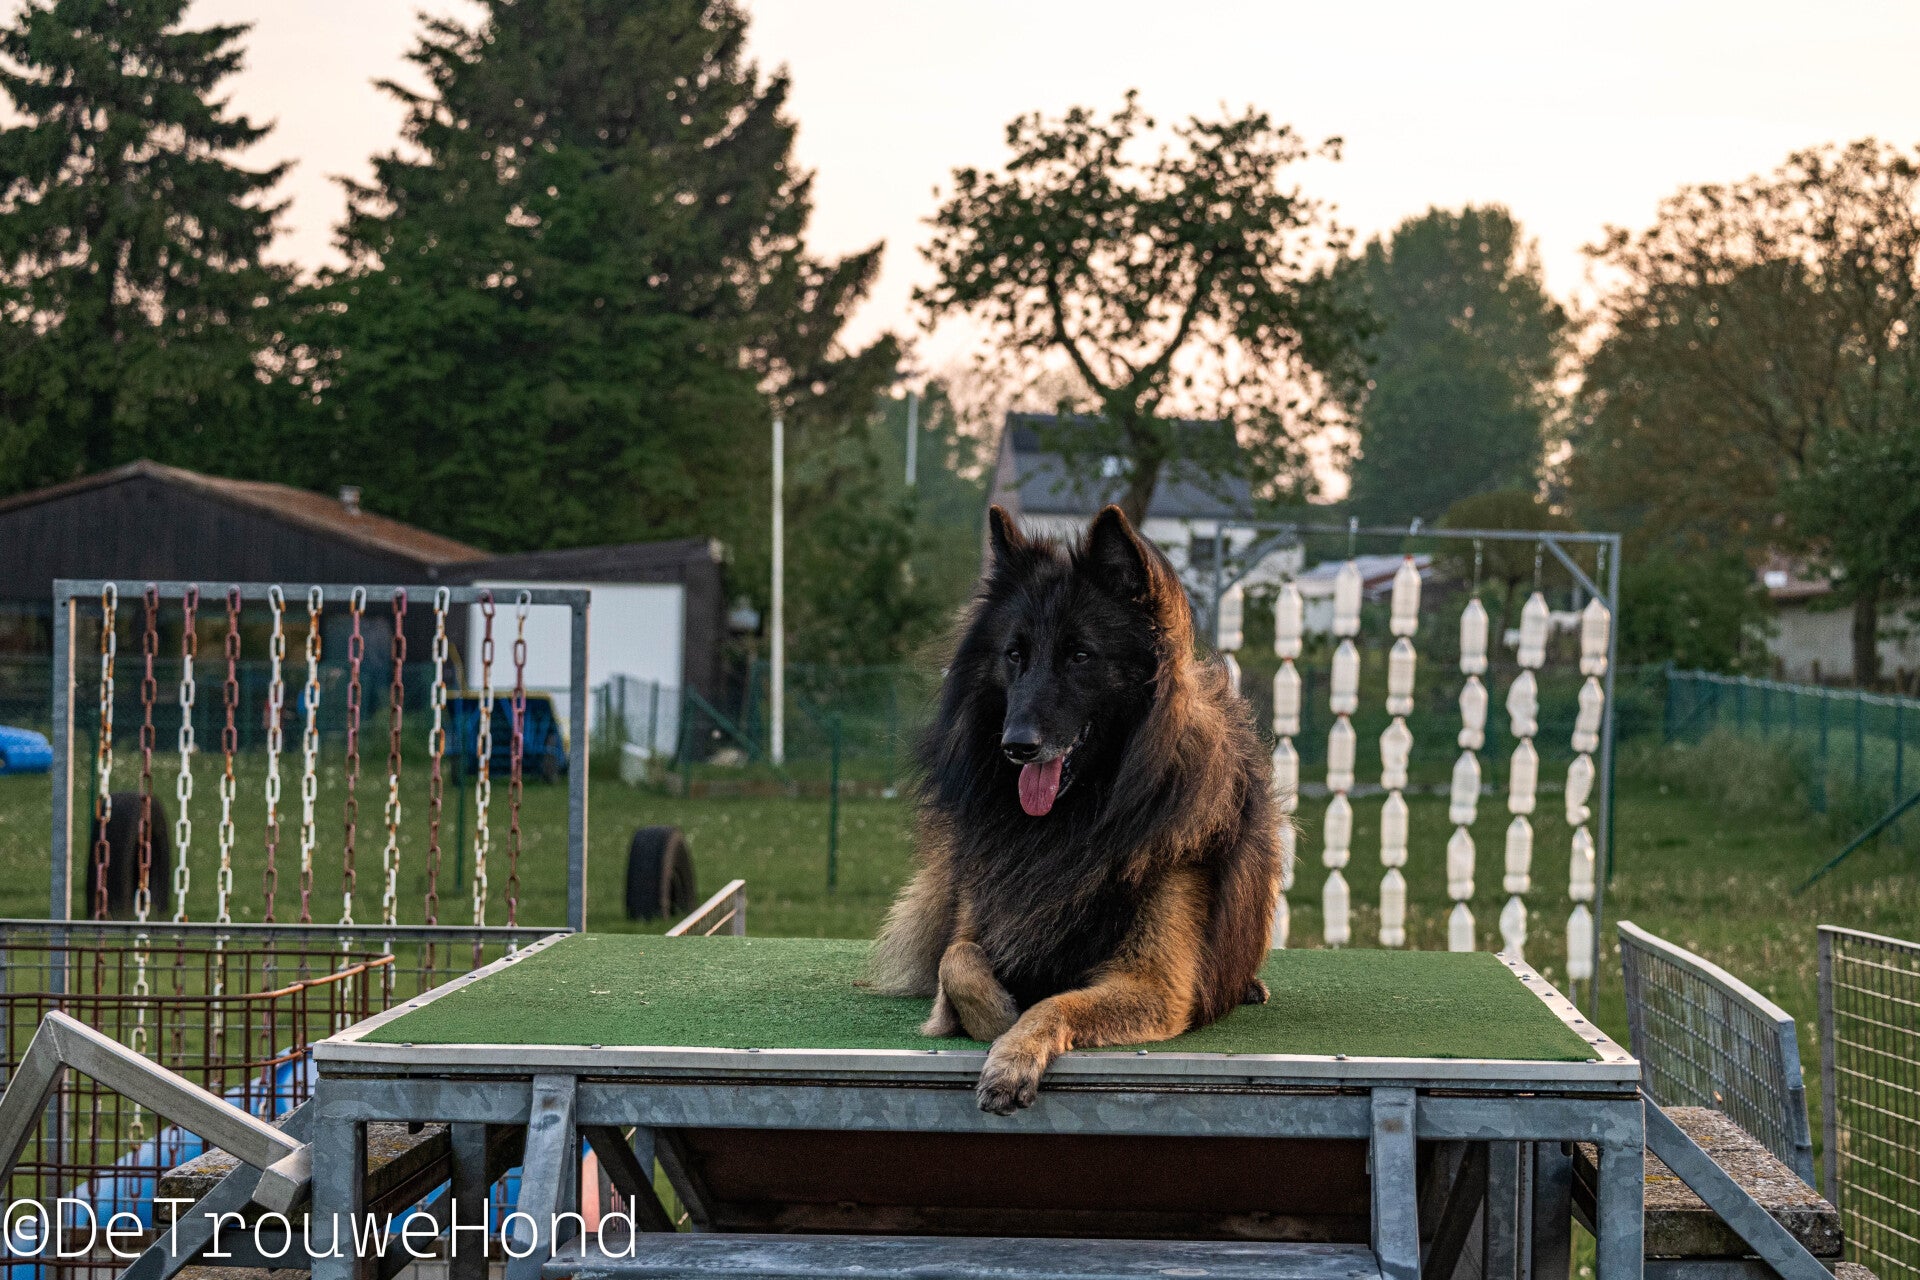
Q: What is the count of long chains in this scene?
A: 11